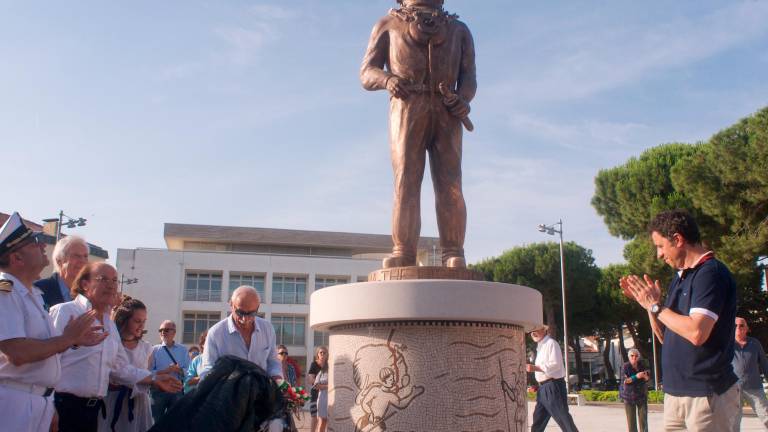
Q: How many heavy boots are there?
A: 2